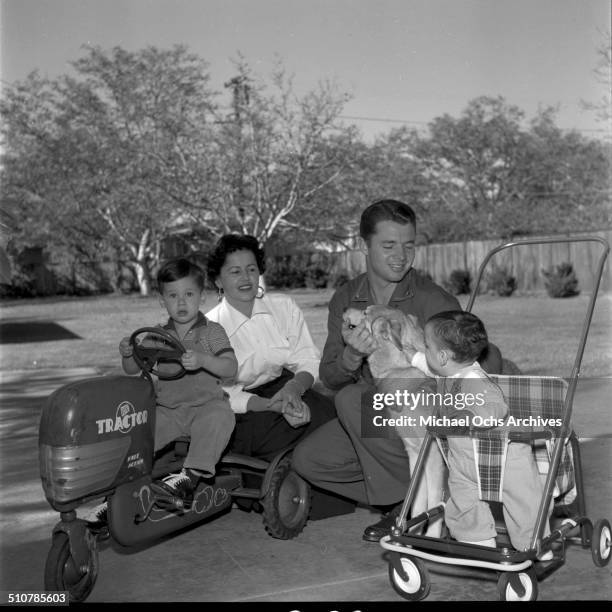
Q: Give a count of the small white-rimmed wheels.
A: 3